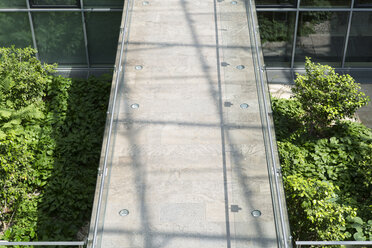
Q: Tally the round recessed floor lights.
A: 8